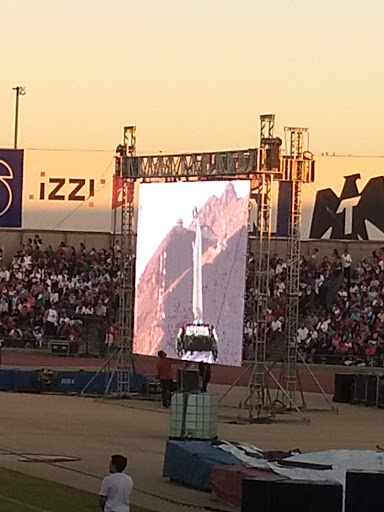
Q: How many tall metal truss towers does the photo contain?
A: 3